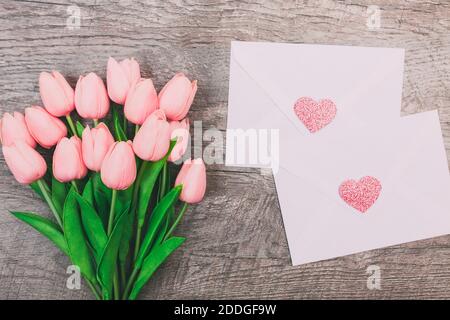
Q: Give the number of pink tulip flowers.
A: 14